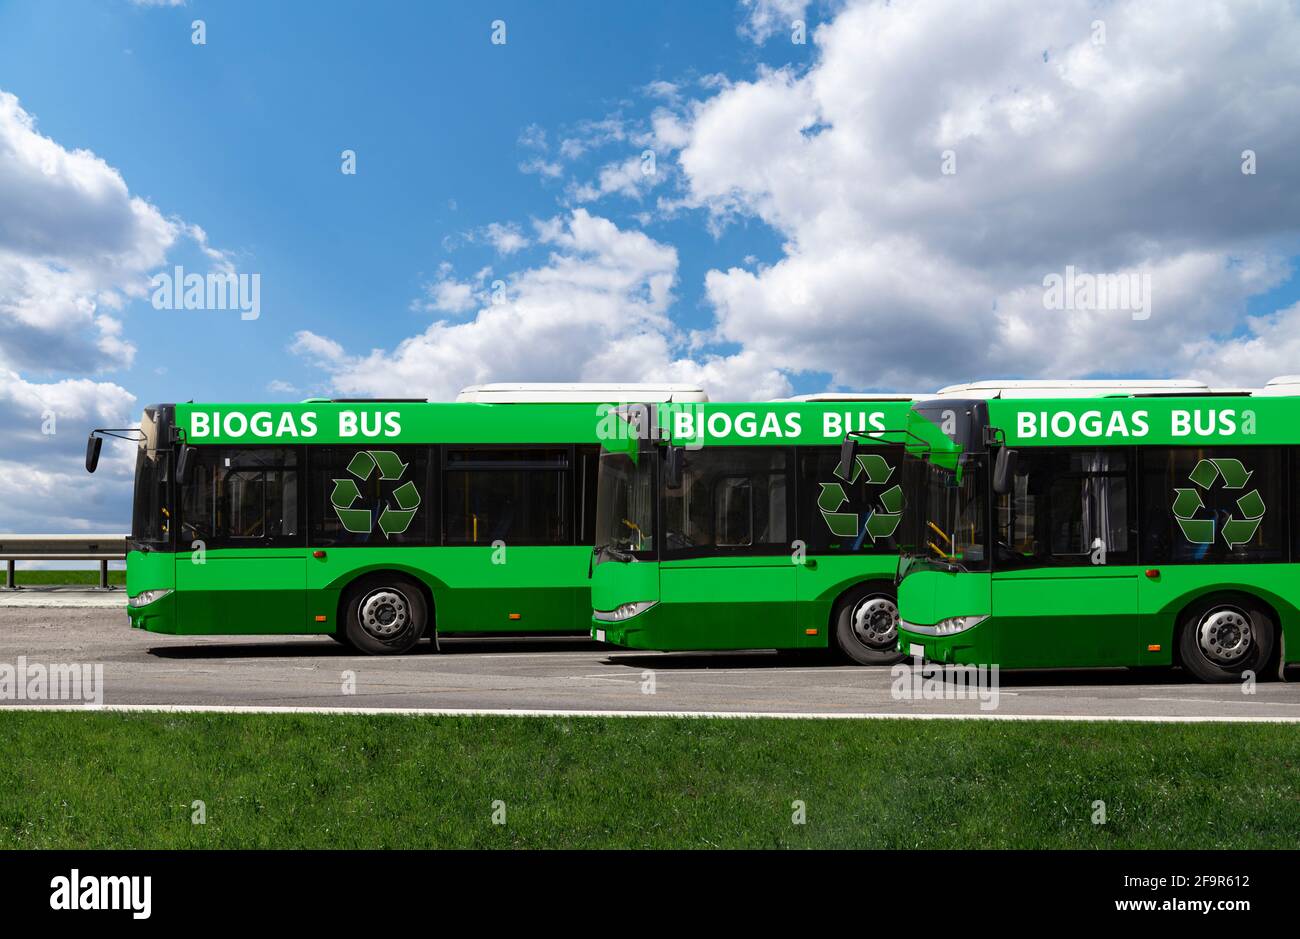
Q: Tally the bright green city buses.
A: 3